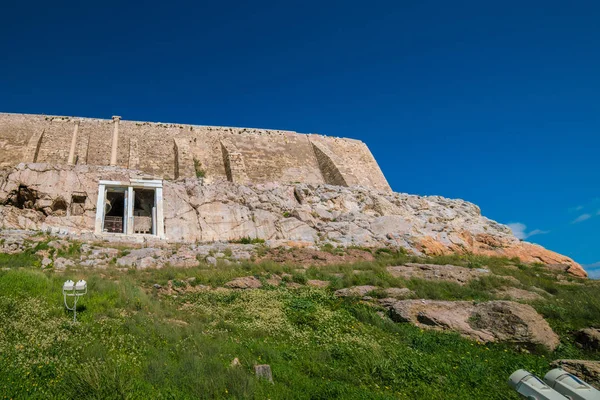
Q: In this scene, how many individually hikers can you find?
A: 0